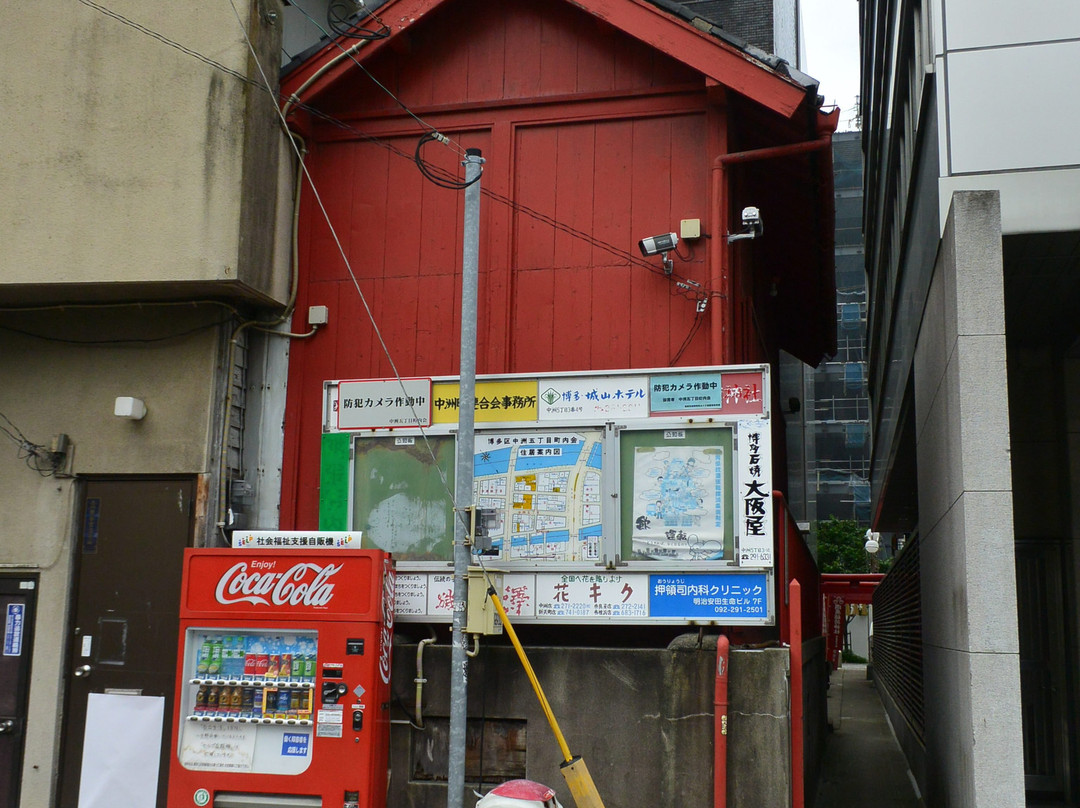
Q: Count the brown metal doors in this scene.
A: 2